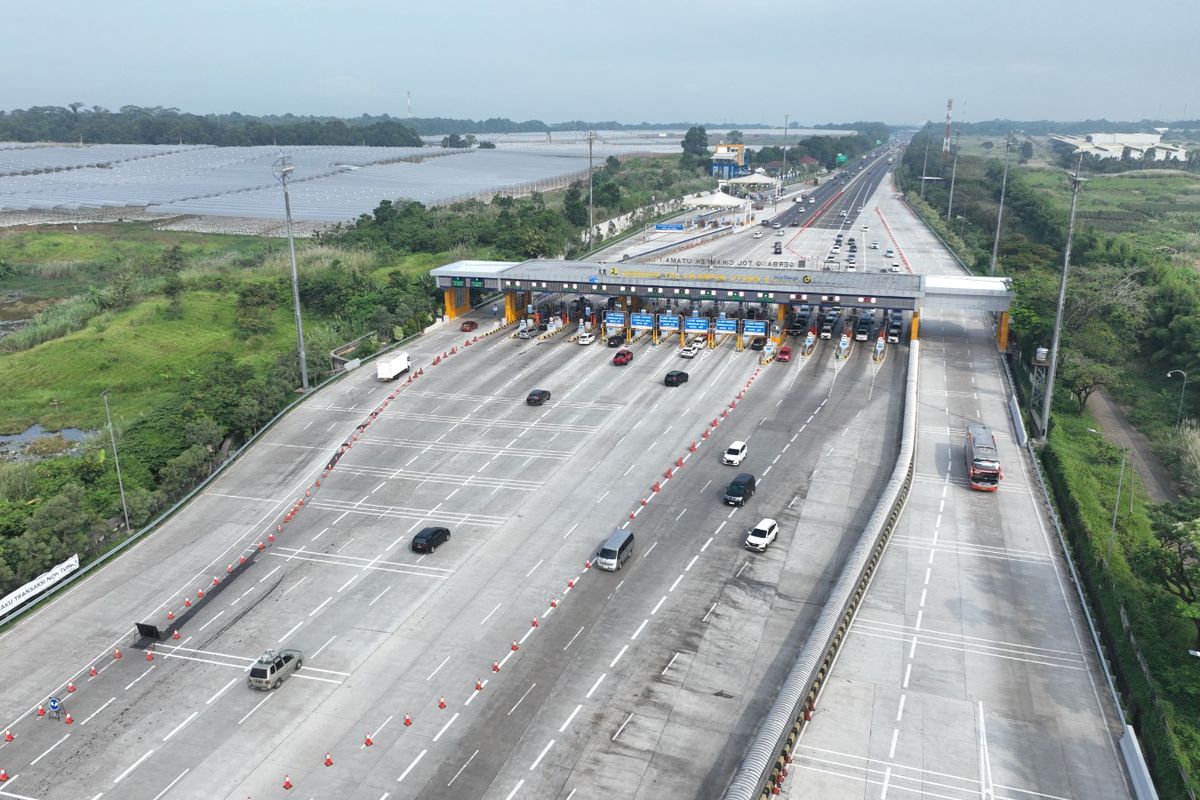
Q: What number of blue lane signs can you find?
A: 6